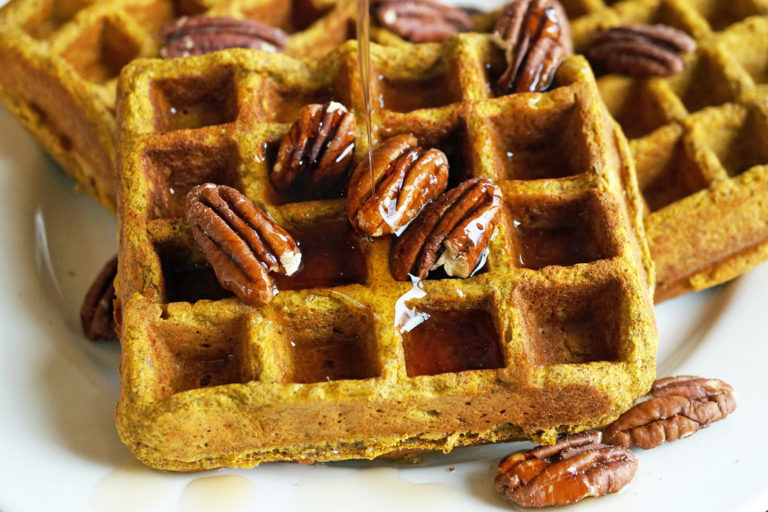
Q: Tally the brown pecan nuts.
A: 11